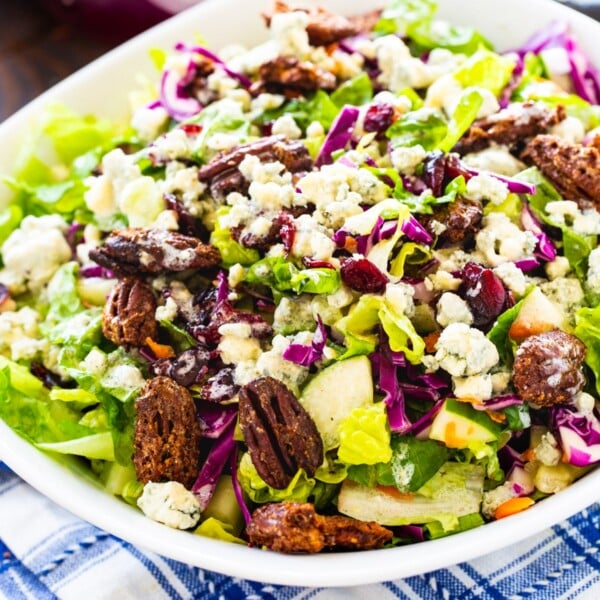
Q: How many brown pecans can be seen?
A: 12